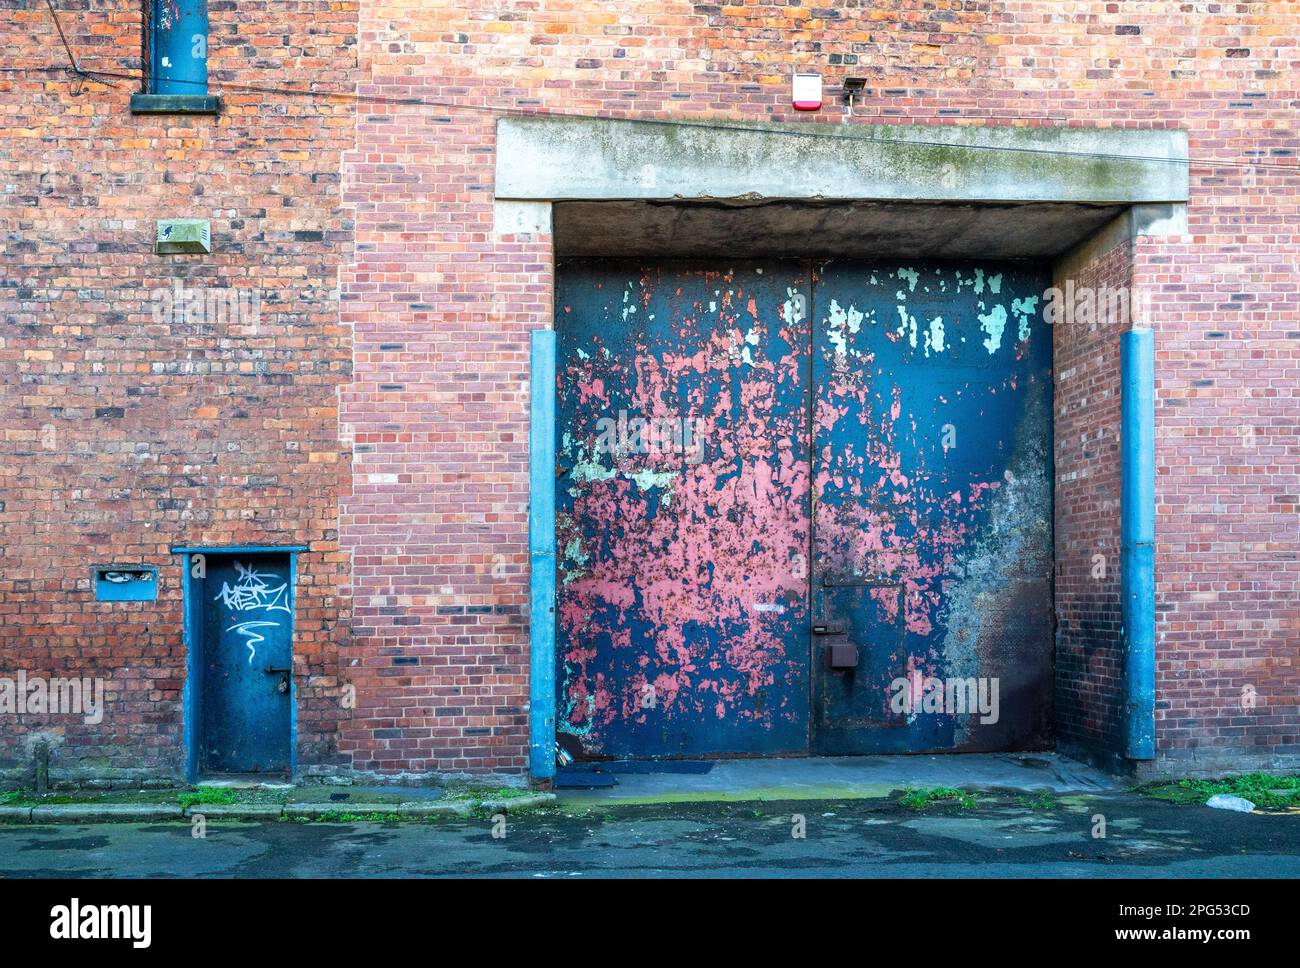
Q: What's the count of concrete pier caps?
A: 2